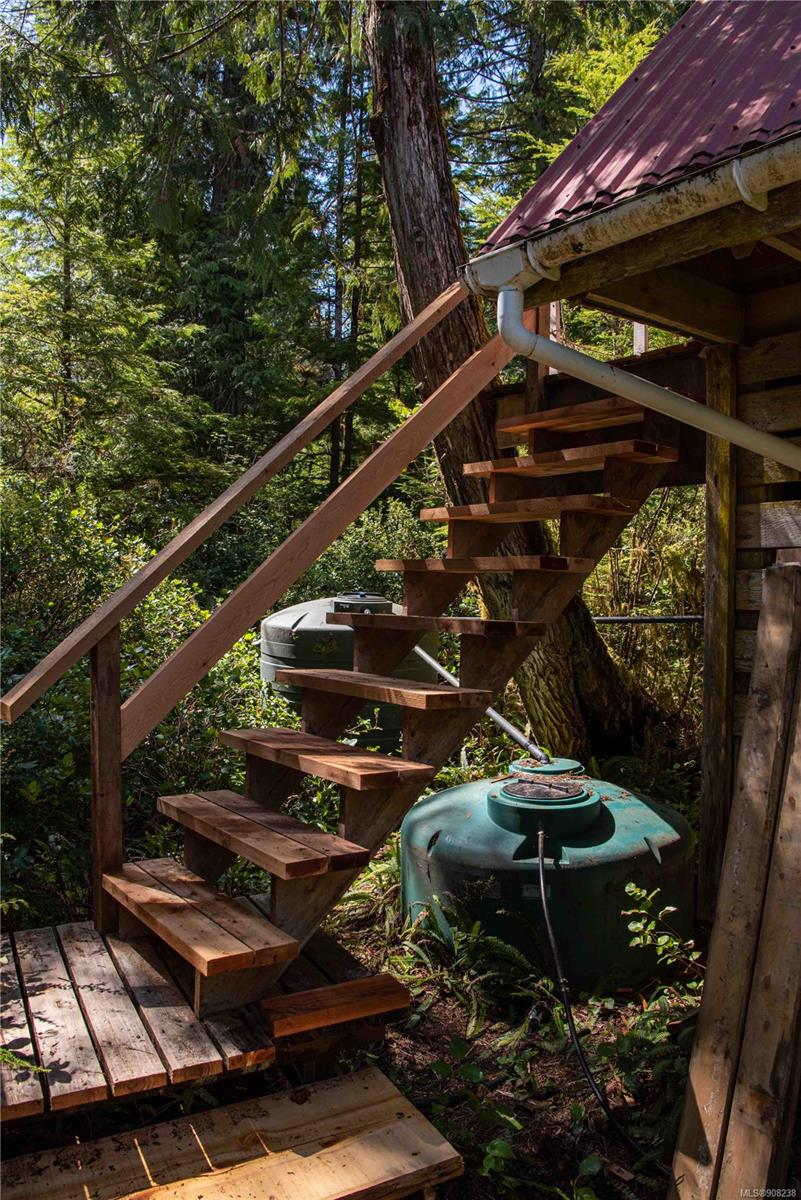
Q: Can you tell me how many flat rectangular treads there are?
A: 9